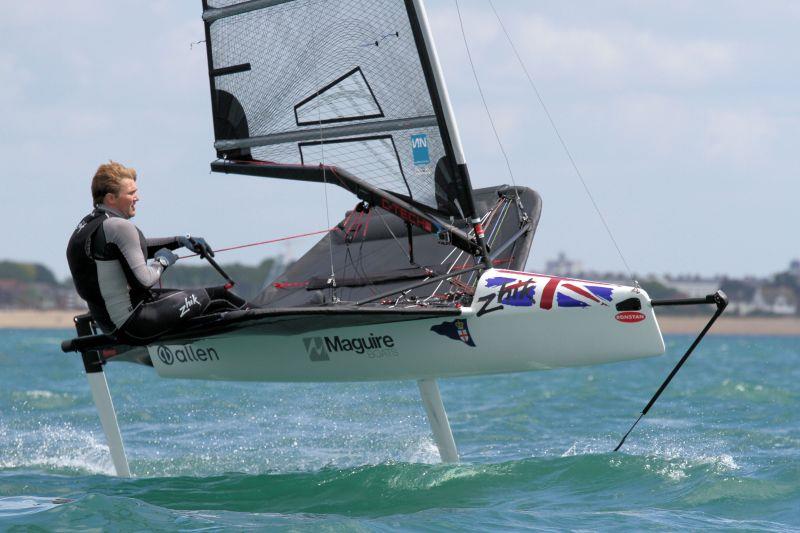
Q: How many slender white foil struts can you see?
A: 2